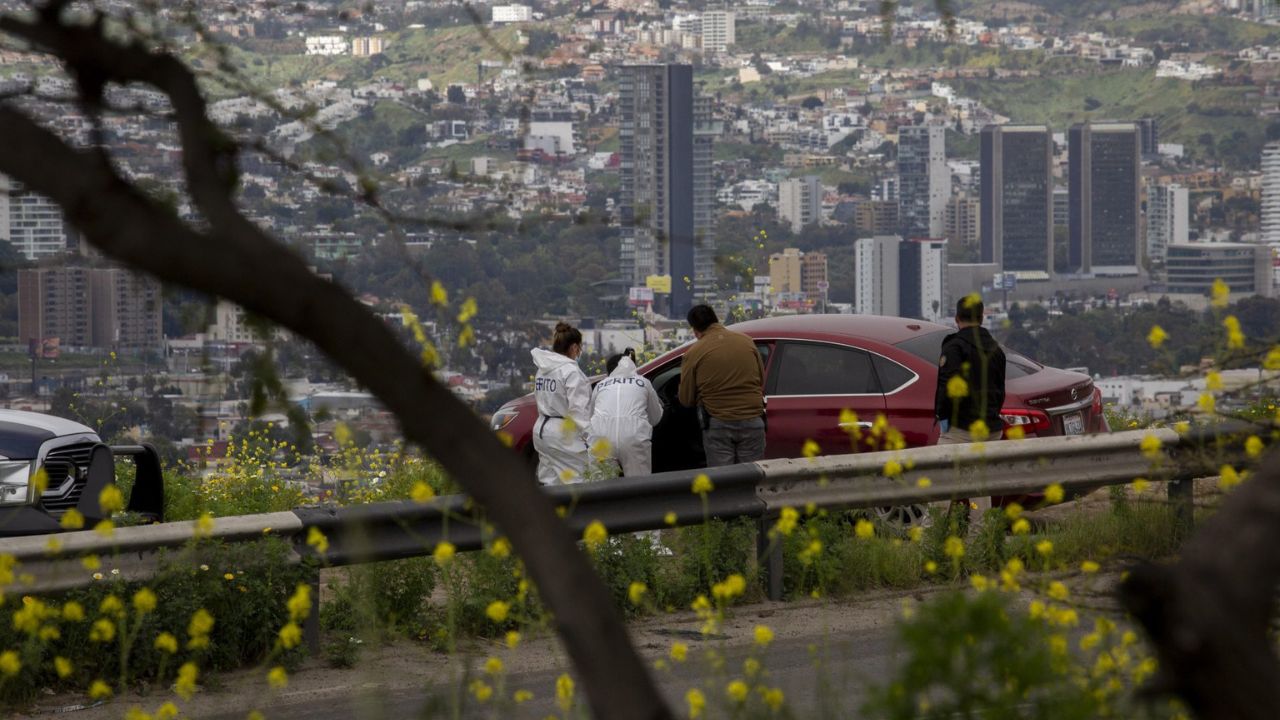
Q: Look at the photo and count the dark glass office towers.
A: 2